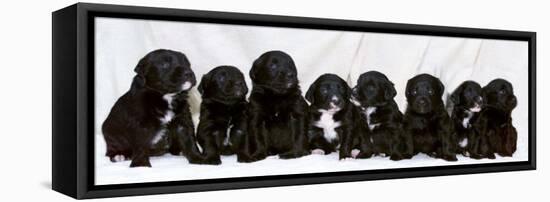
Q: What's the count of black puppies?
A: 8